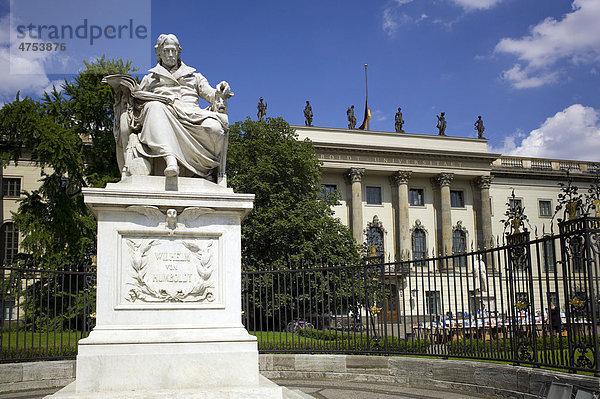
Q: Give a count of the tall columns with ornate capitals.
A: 4